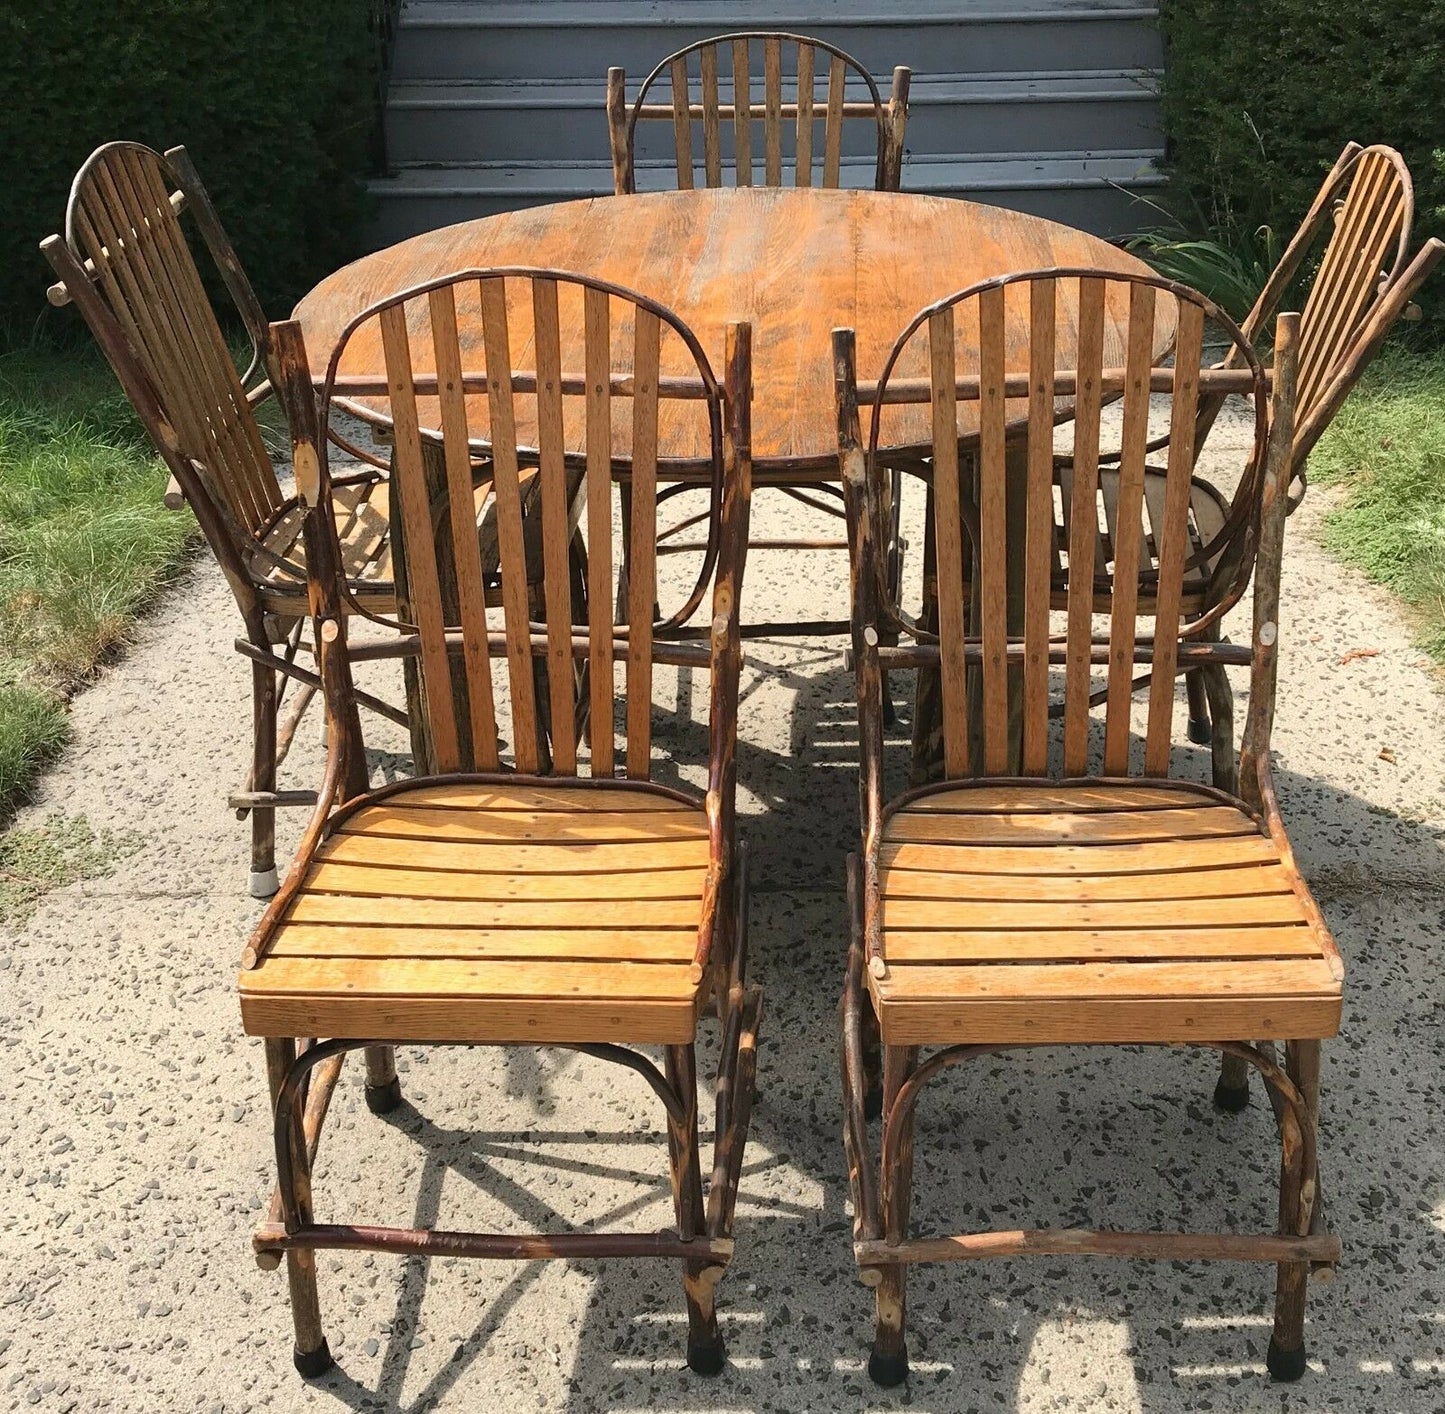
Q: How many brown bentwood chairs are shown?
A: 5